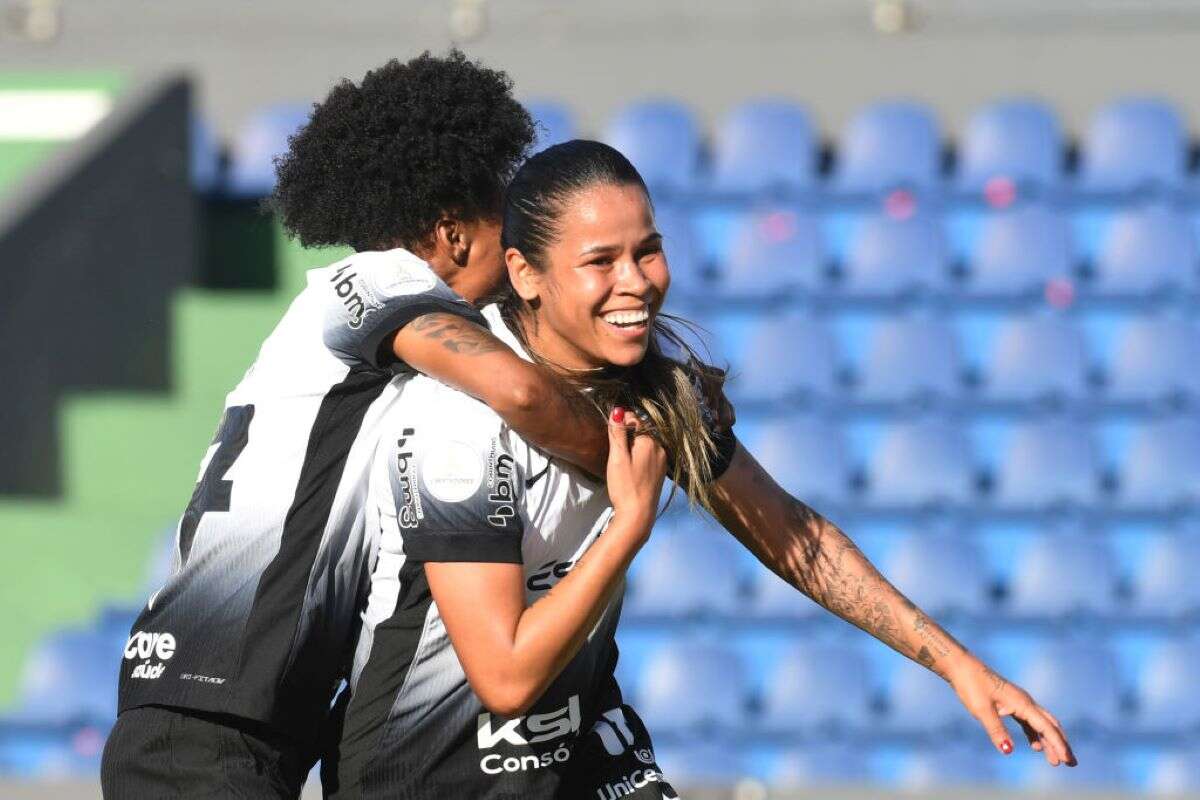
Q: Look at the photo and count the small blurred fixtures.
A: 3